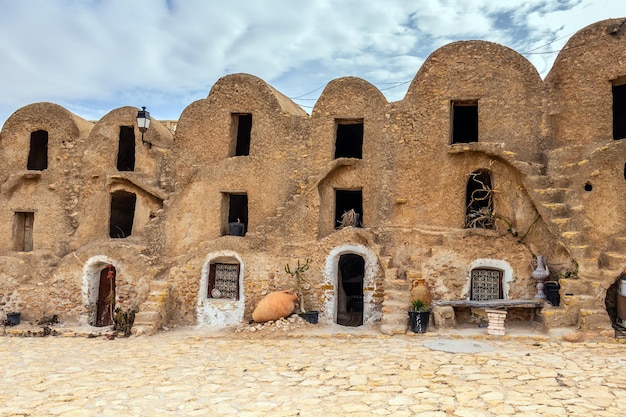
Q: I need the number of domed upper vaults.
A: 6